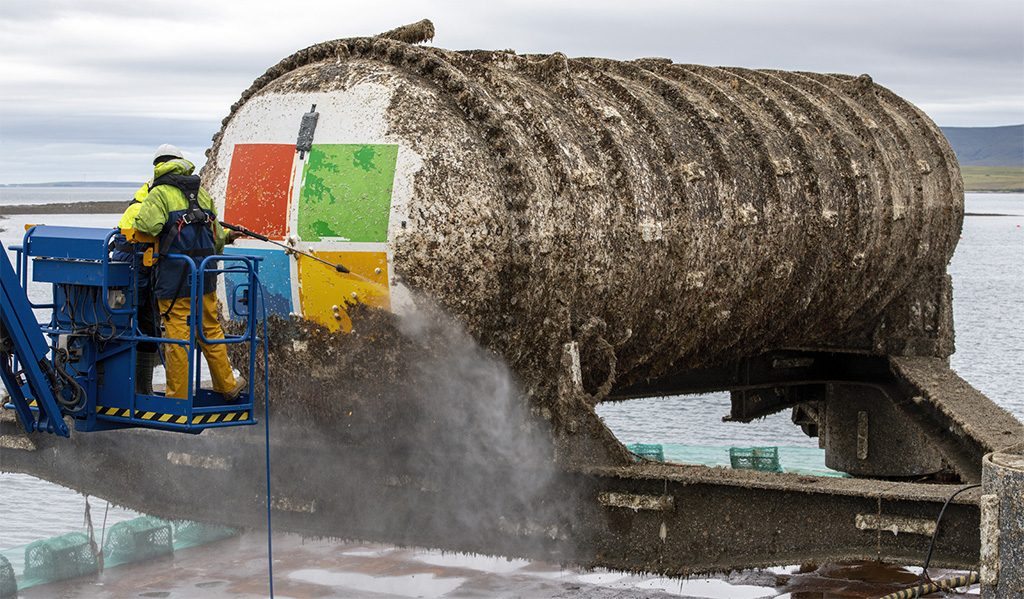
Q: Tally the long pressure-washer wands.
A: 1